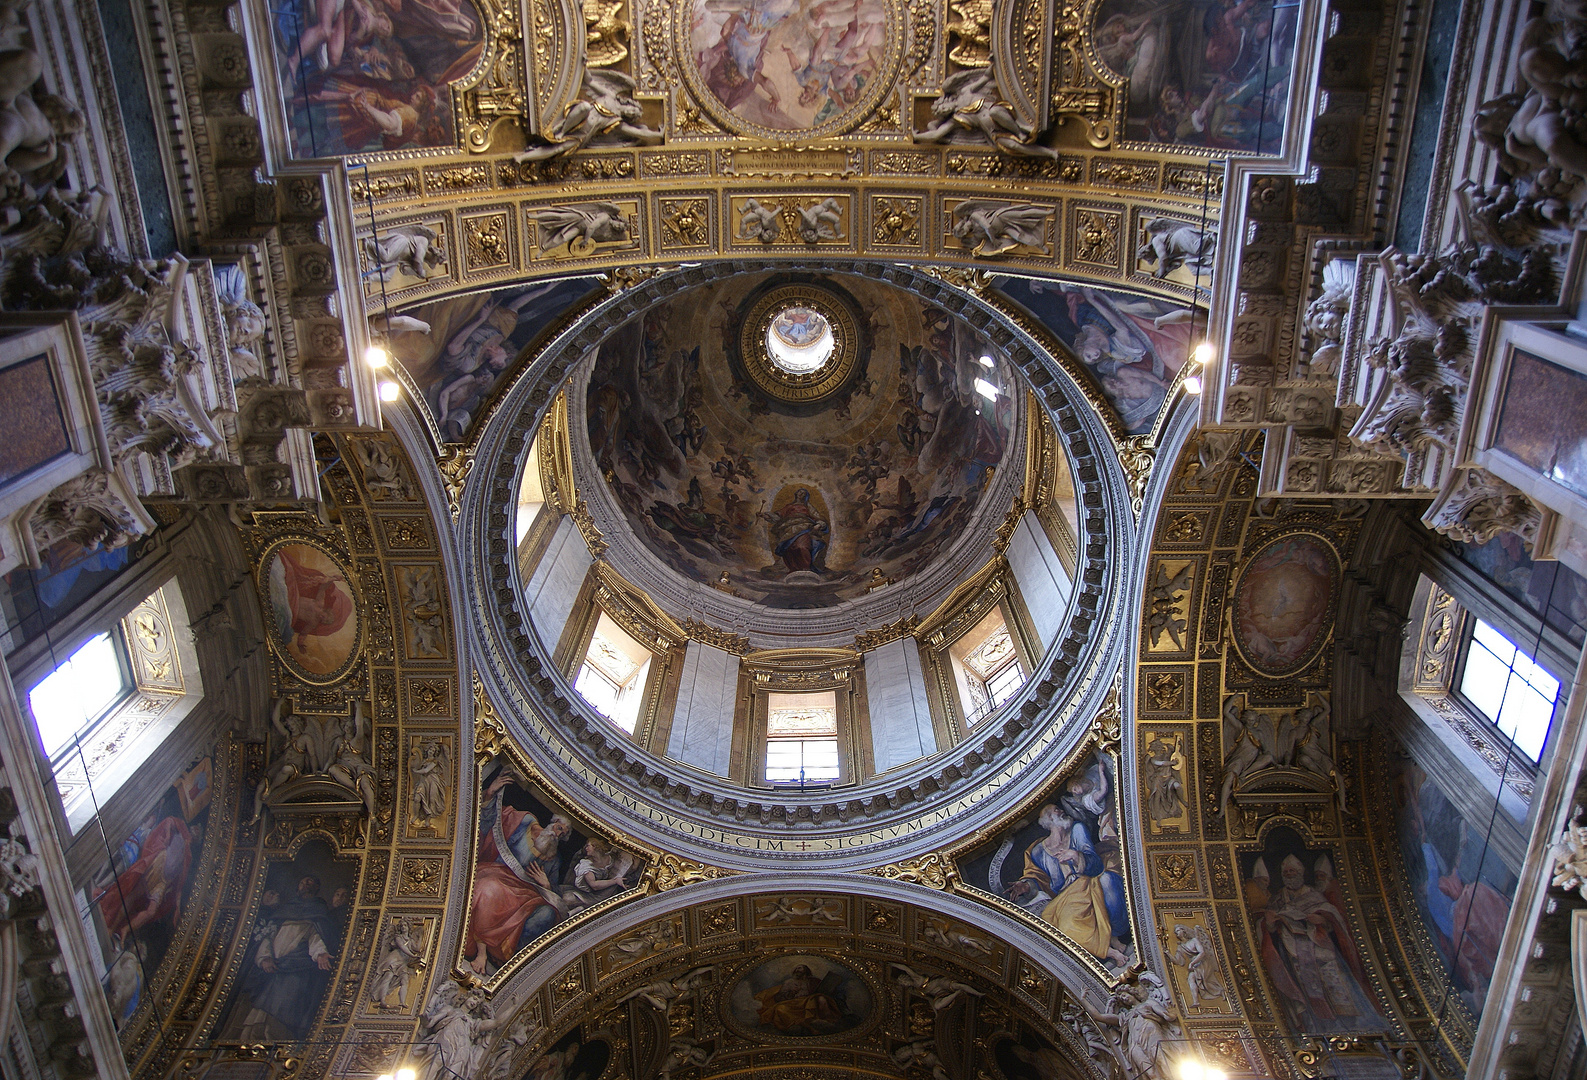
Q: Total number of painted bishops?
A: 3